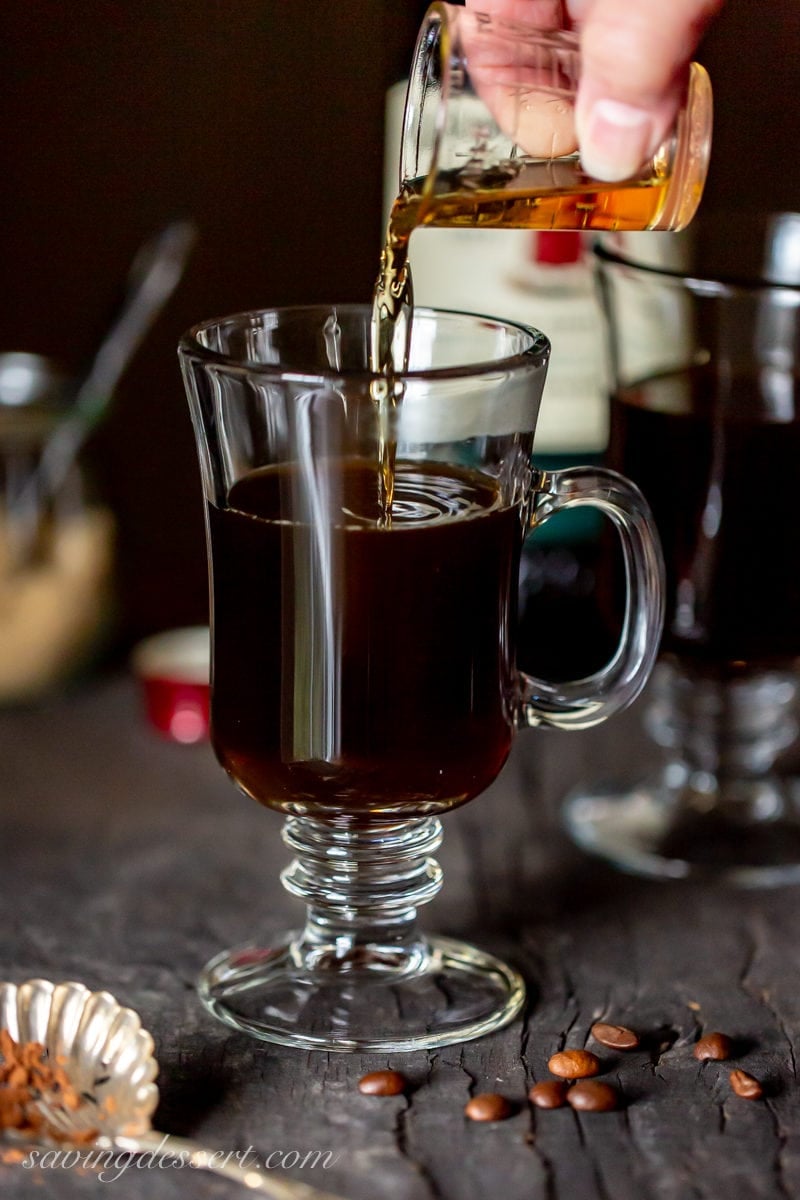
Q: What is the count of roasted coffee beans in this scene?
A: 8